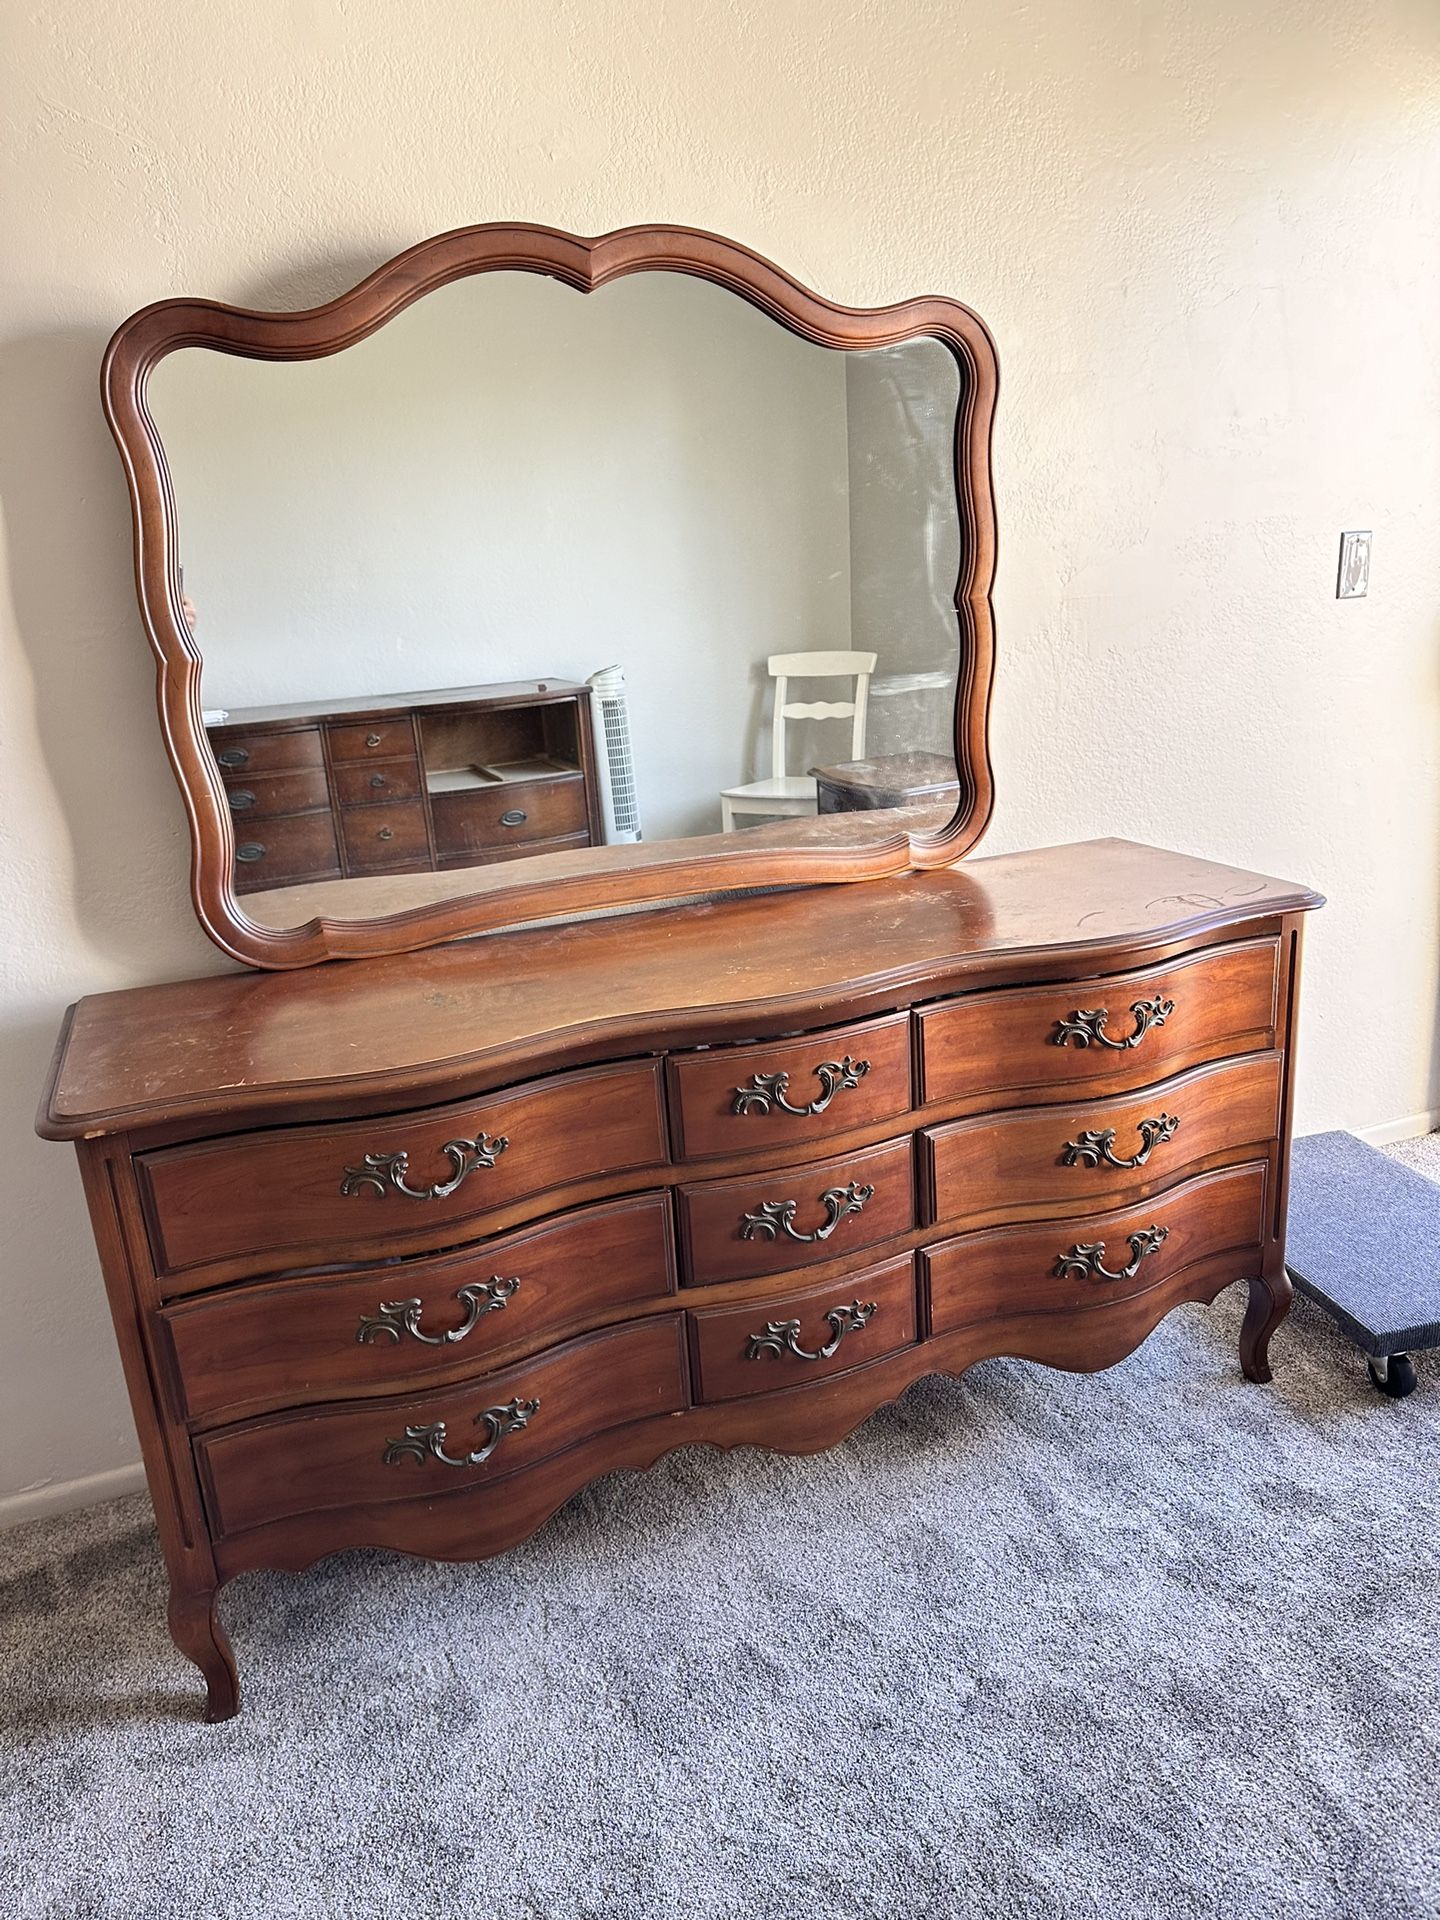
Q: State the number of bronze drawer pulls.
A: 9